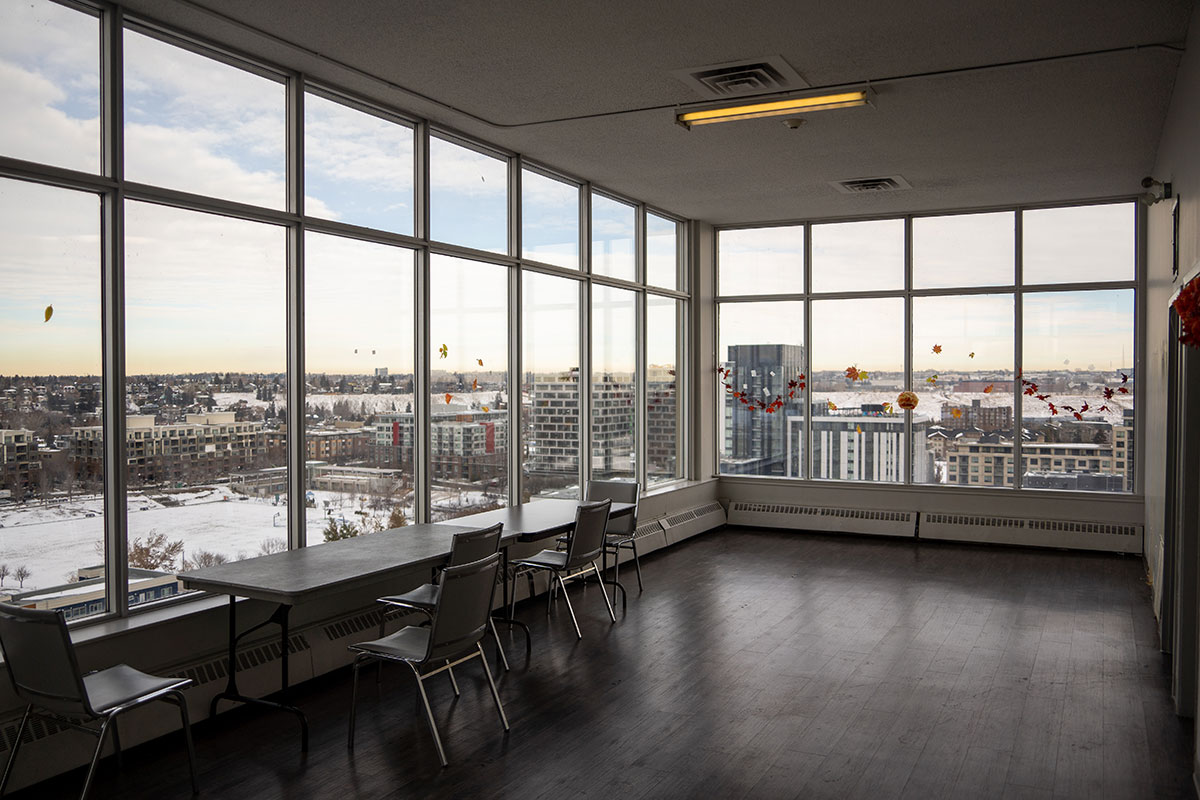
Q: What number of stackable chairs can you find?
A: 5